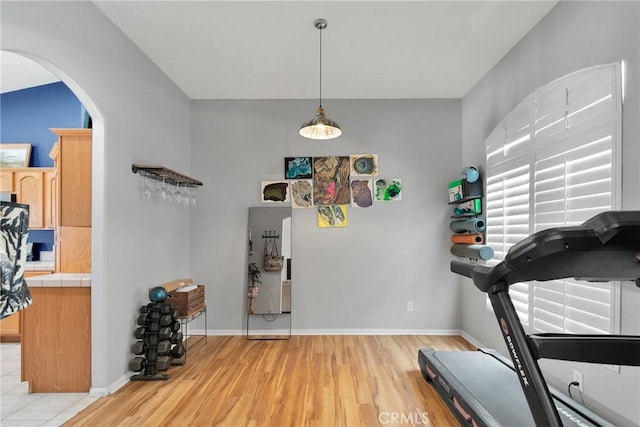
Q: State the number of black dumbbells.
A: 10